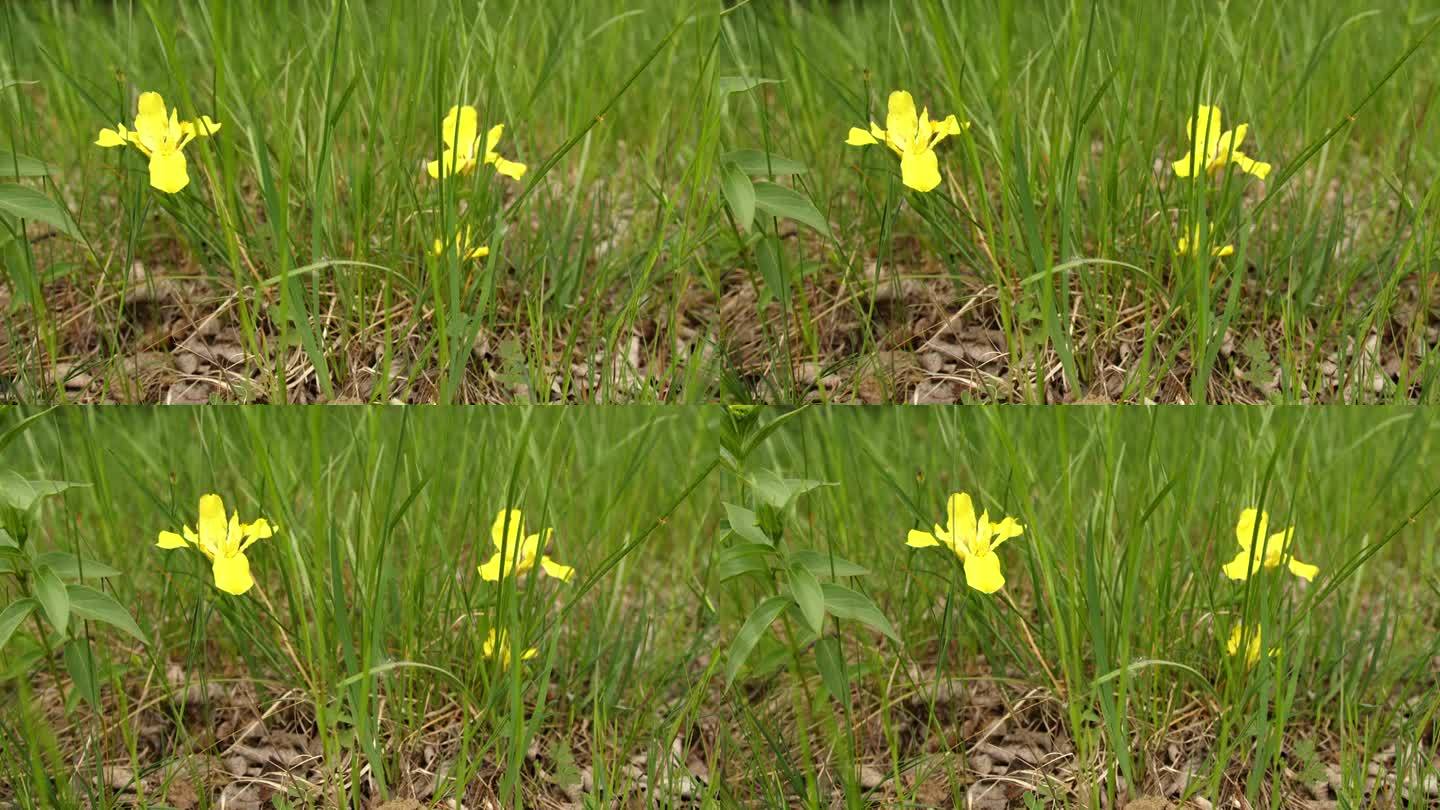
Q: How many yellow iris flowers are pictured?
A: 12